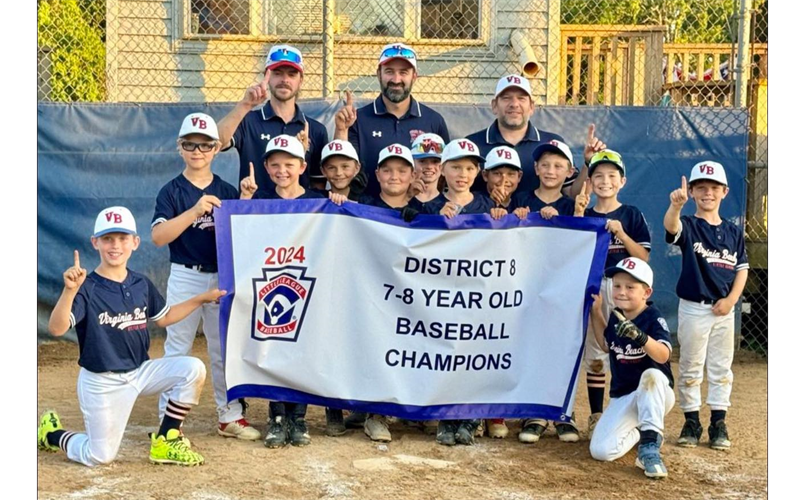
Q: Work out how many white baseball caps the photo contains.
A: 15